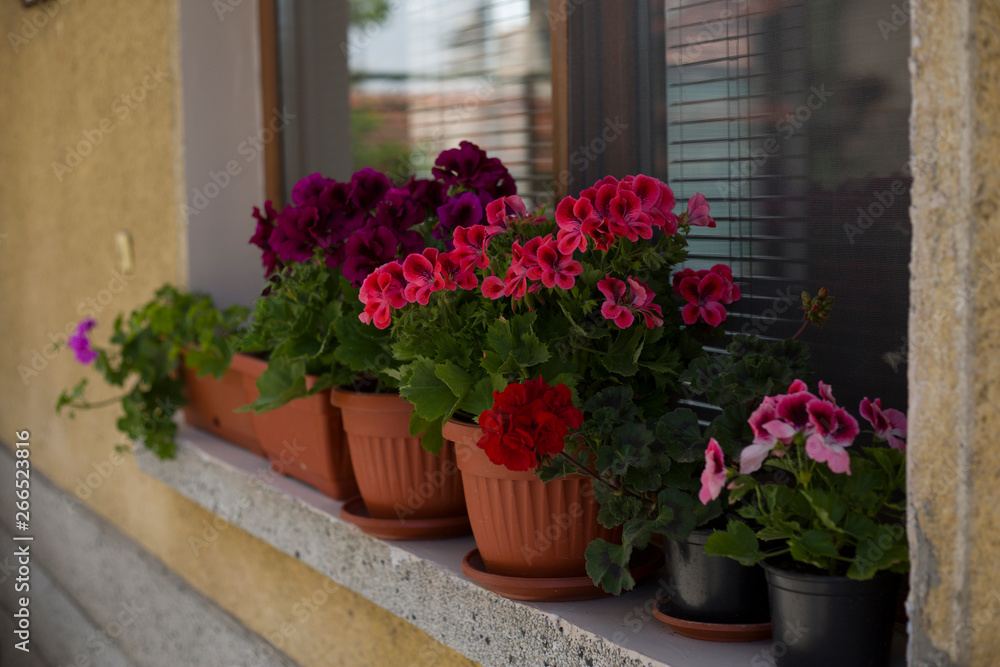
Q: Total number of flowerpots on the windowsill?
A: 6